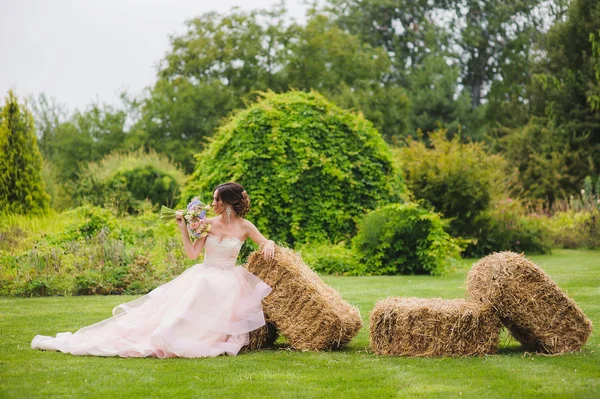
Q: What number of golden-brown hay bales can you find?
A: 4